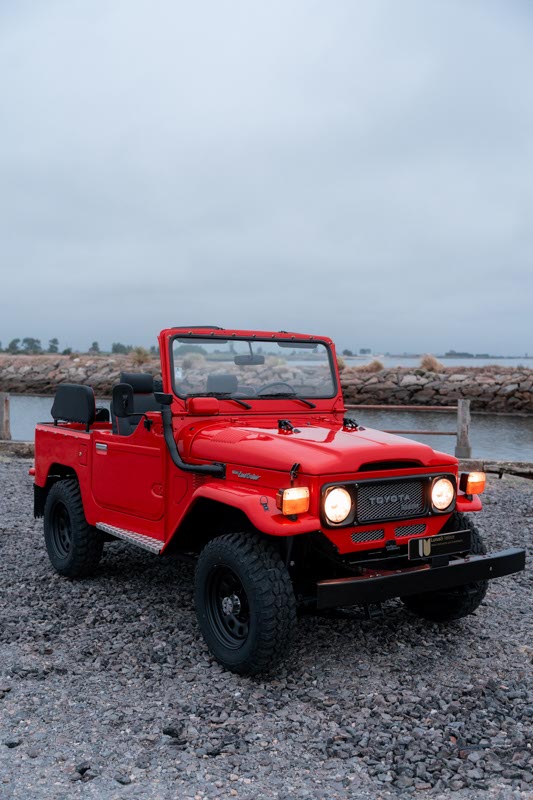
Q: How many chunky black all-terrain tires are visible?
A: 3